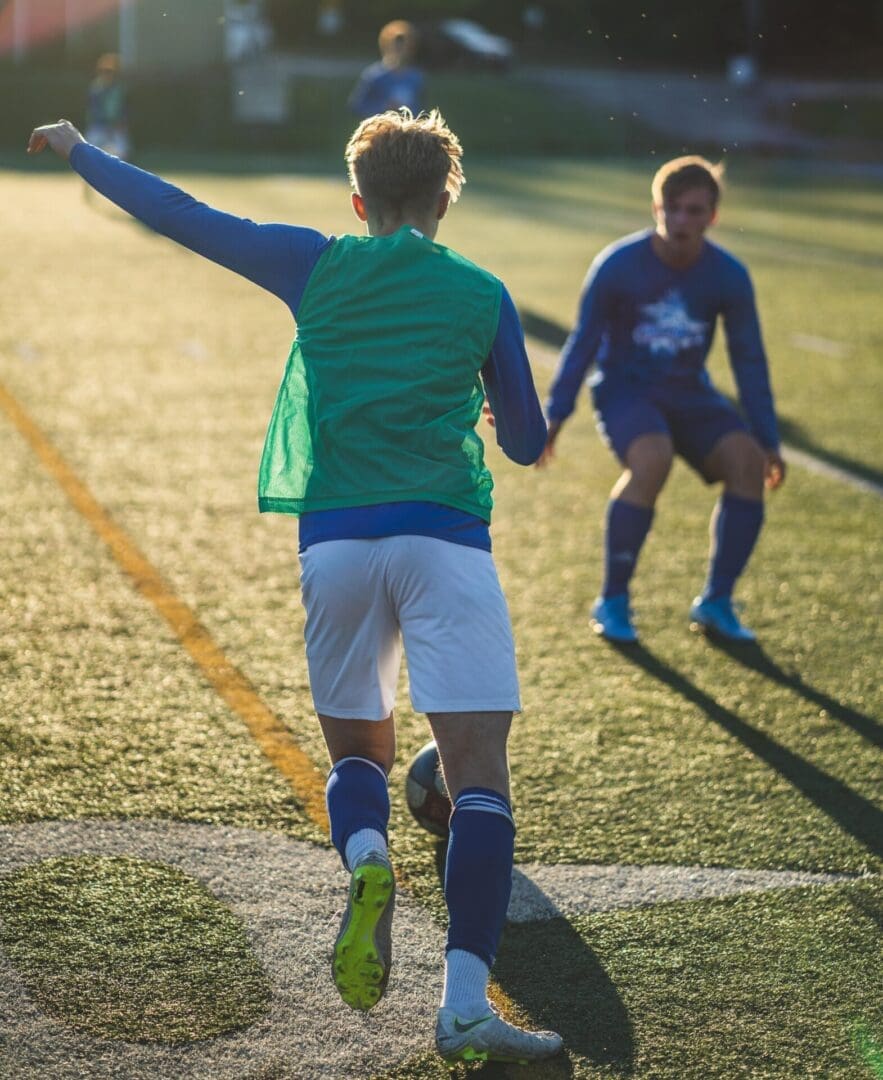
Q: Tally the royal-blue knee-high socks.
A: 4